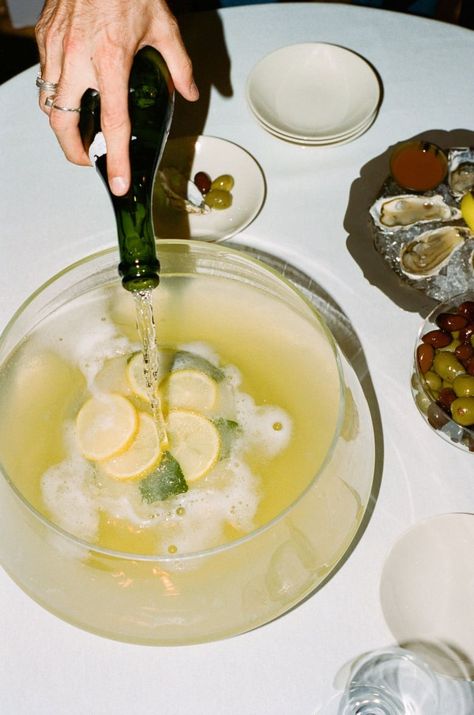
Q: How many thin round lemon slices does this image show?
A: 5